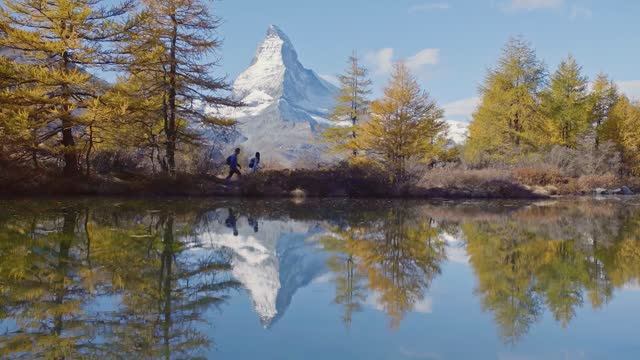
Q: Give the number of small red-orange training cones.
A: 0